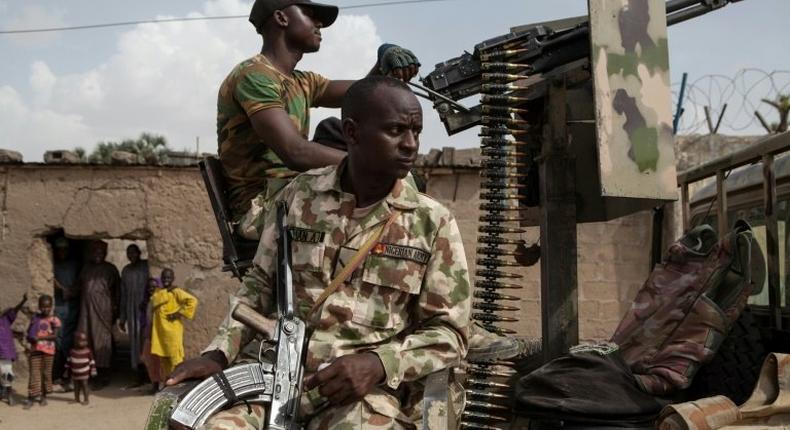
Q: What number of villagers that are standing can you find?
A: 8